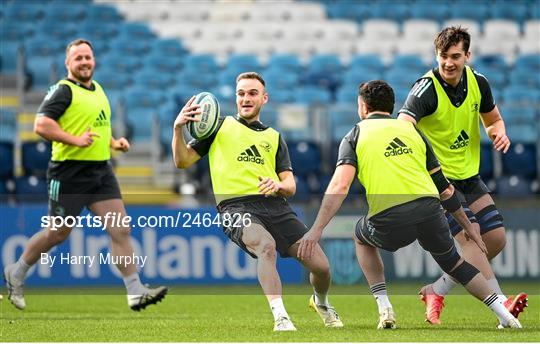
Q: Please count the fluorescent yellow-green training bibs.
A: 4